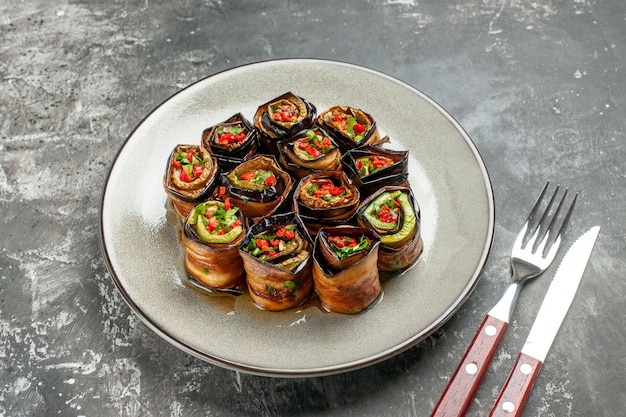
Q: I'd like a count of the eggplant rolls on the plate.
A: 12